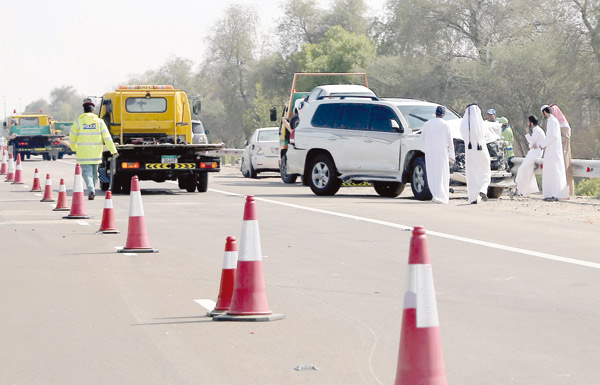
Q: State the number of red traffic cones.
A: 12